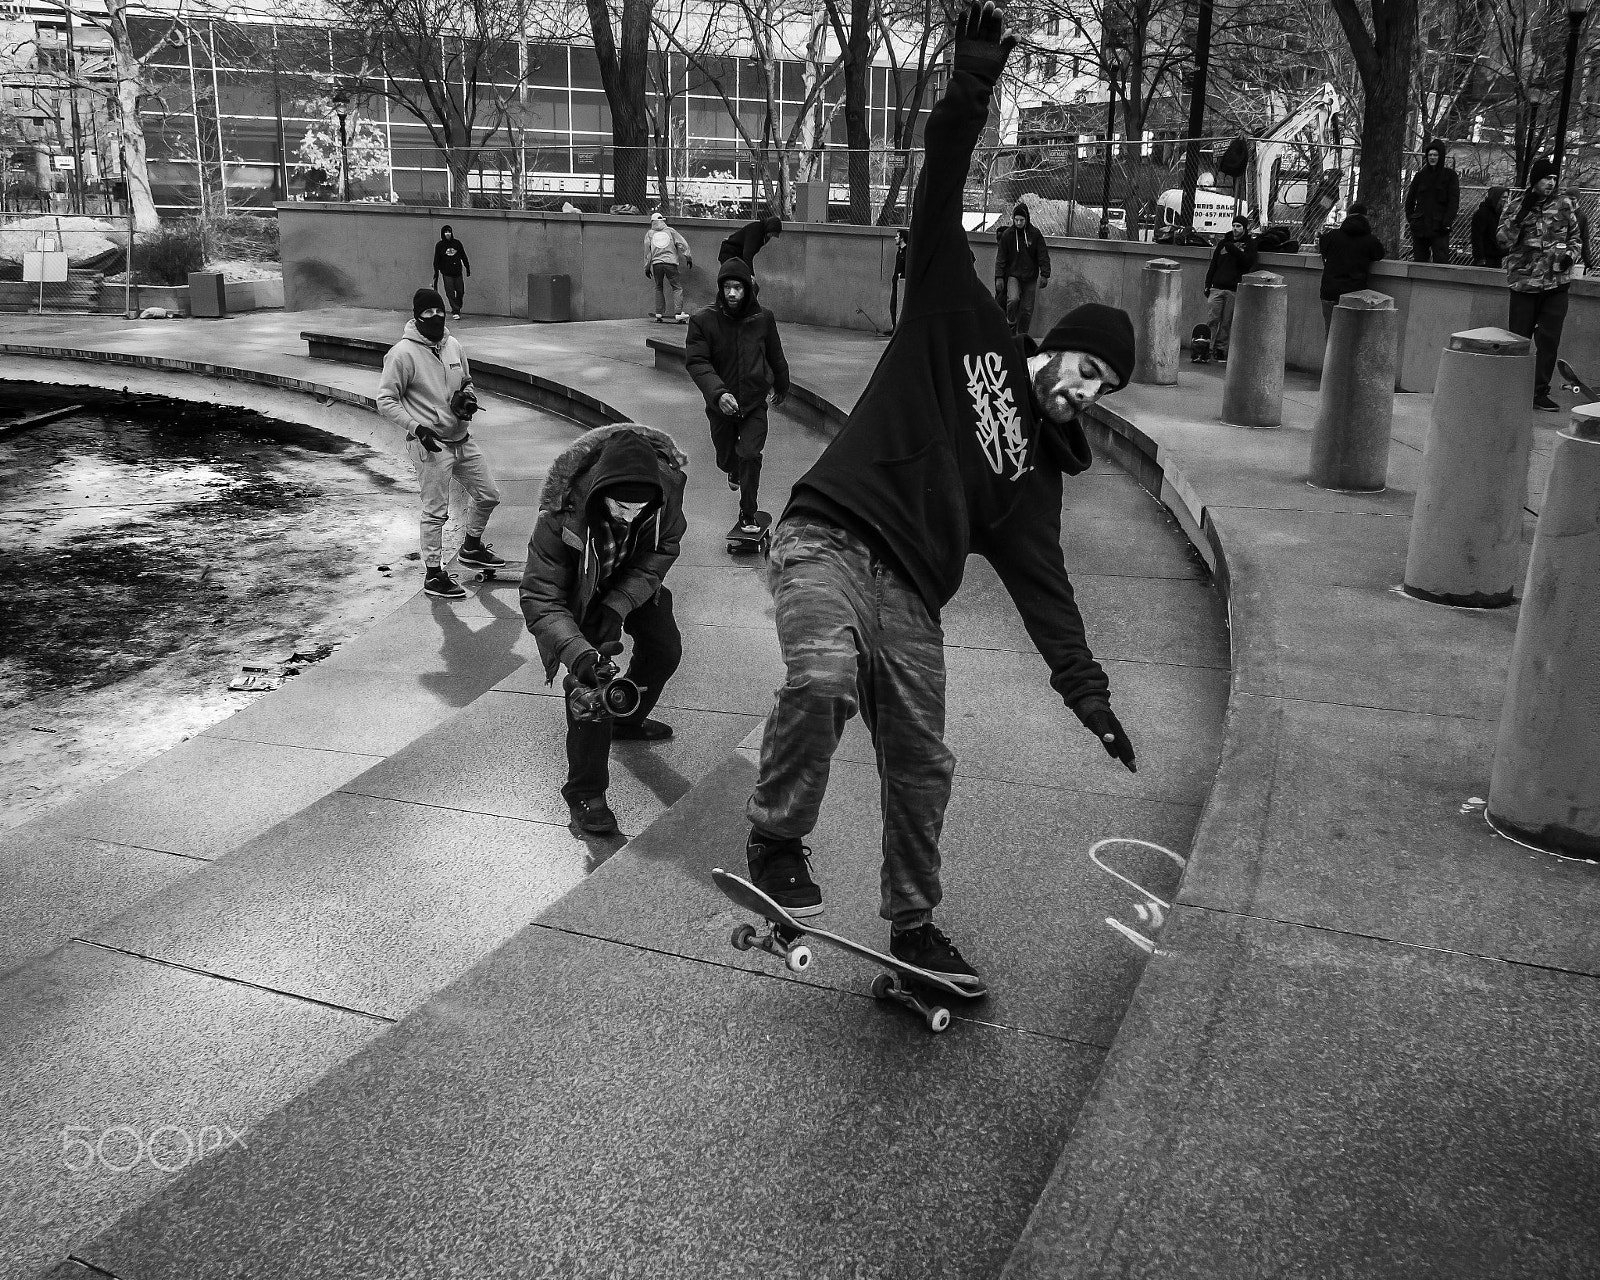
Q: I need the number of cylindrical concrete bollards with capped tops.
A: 5